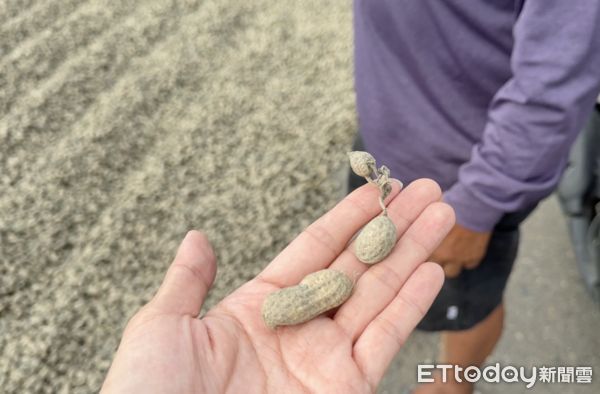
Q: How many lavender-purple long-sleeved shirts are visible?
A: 1